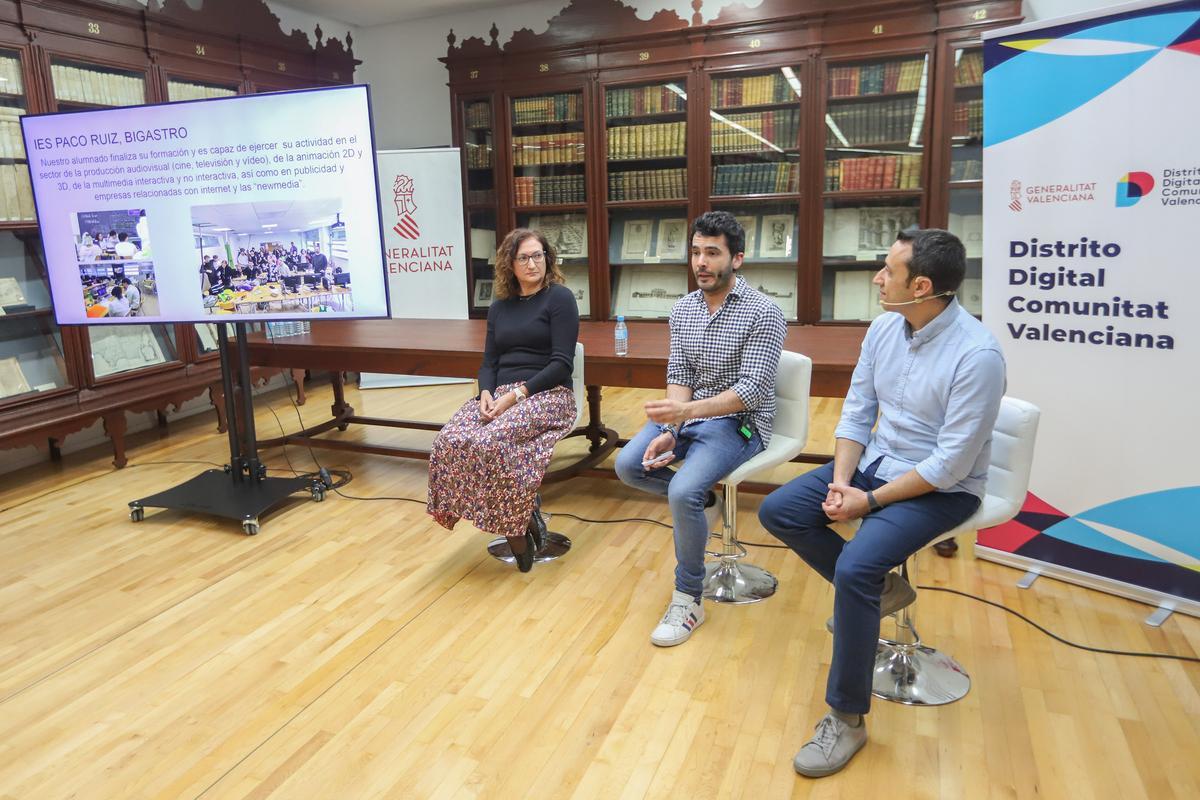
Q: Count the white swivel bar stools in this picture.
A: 3